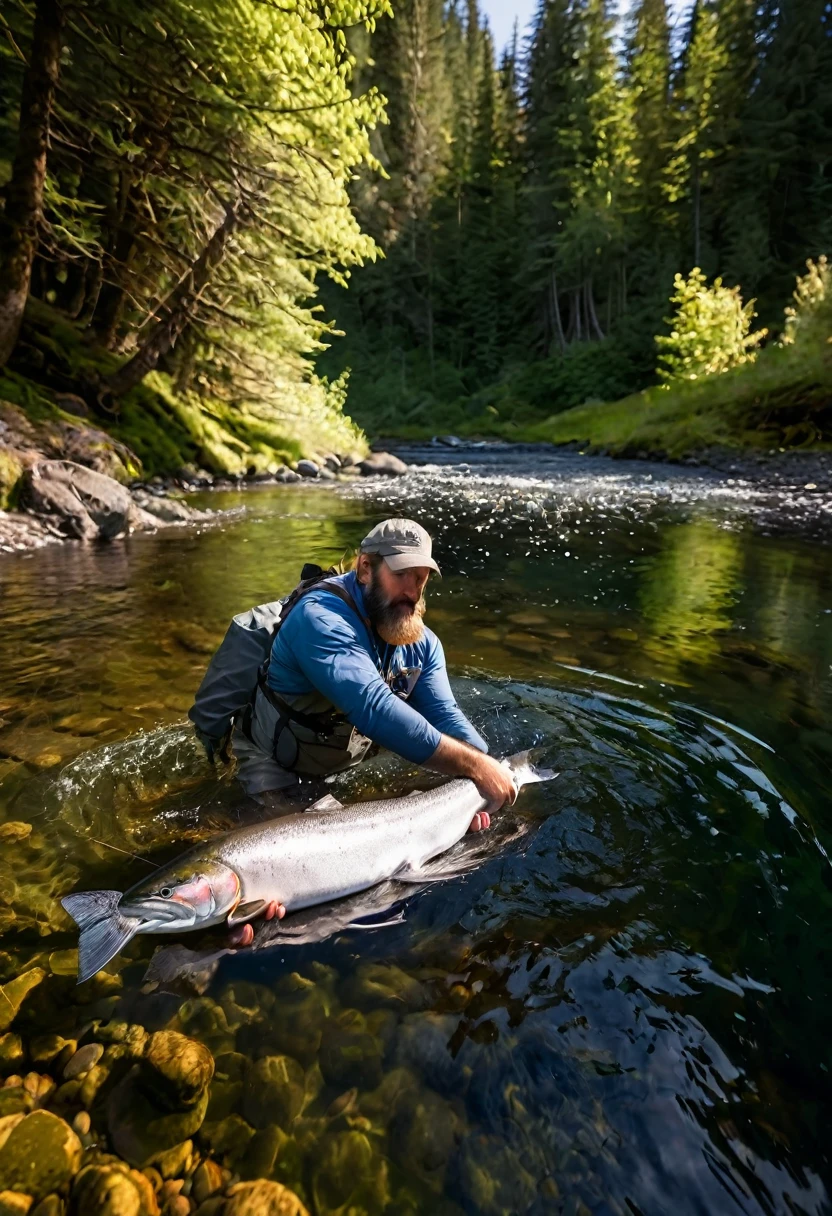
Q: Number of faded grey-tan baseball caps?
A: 1